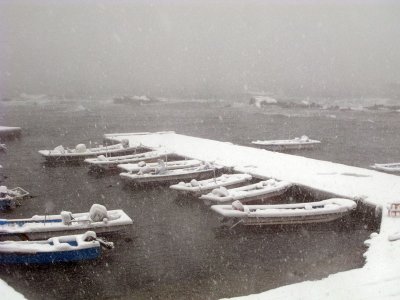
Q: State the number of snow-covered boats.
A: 12